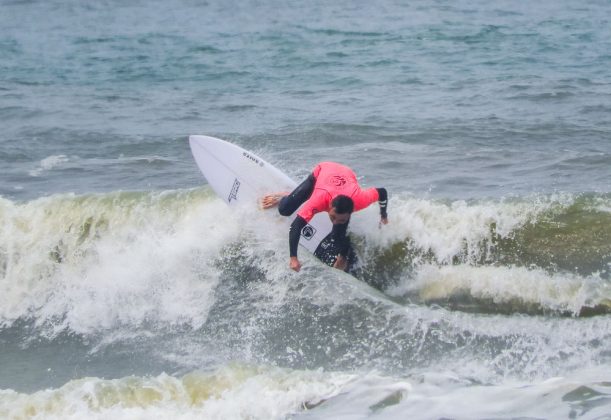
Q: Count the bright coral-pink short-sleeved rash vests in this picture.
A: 1